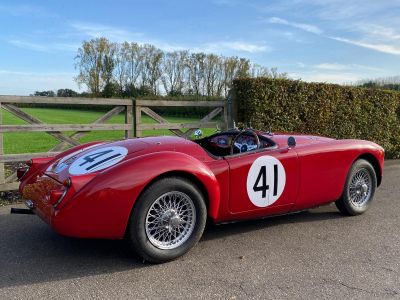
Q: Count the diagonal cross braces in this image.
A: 4